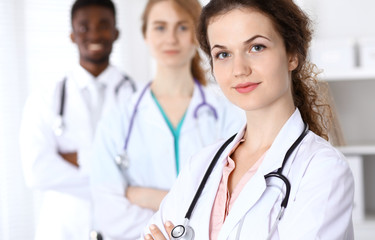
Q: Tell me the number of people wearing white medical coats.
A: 3